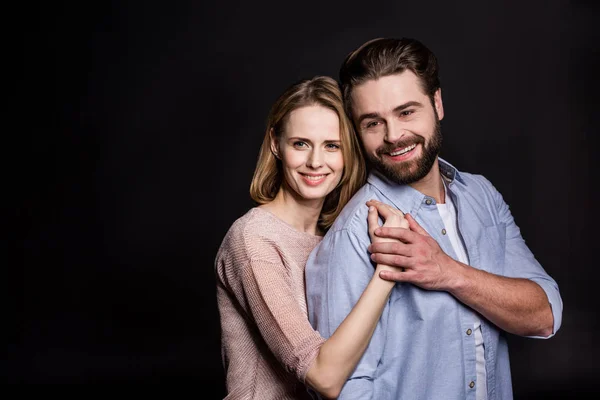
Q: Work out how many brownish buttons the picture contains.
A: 4